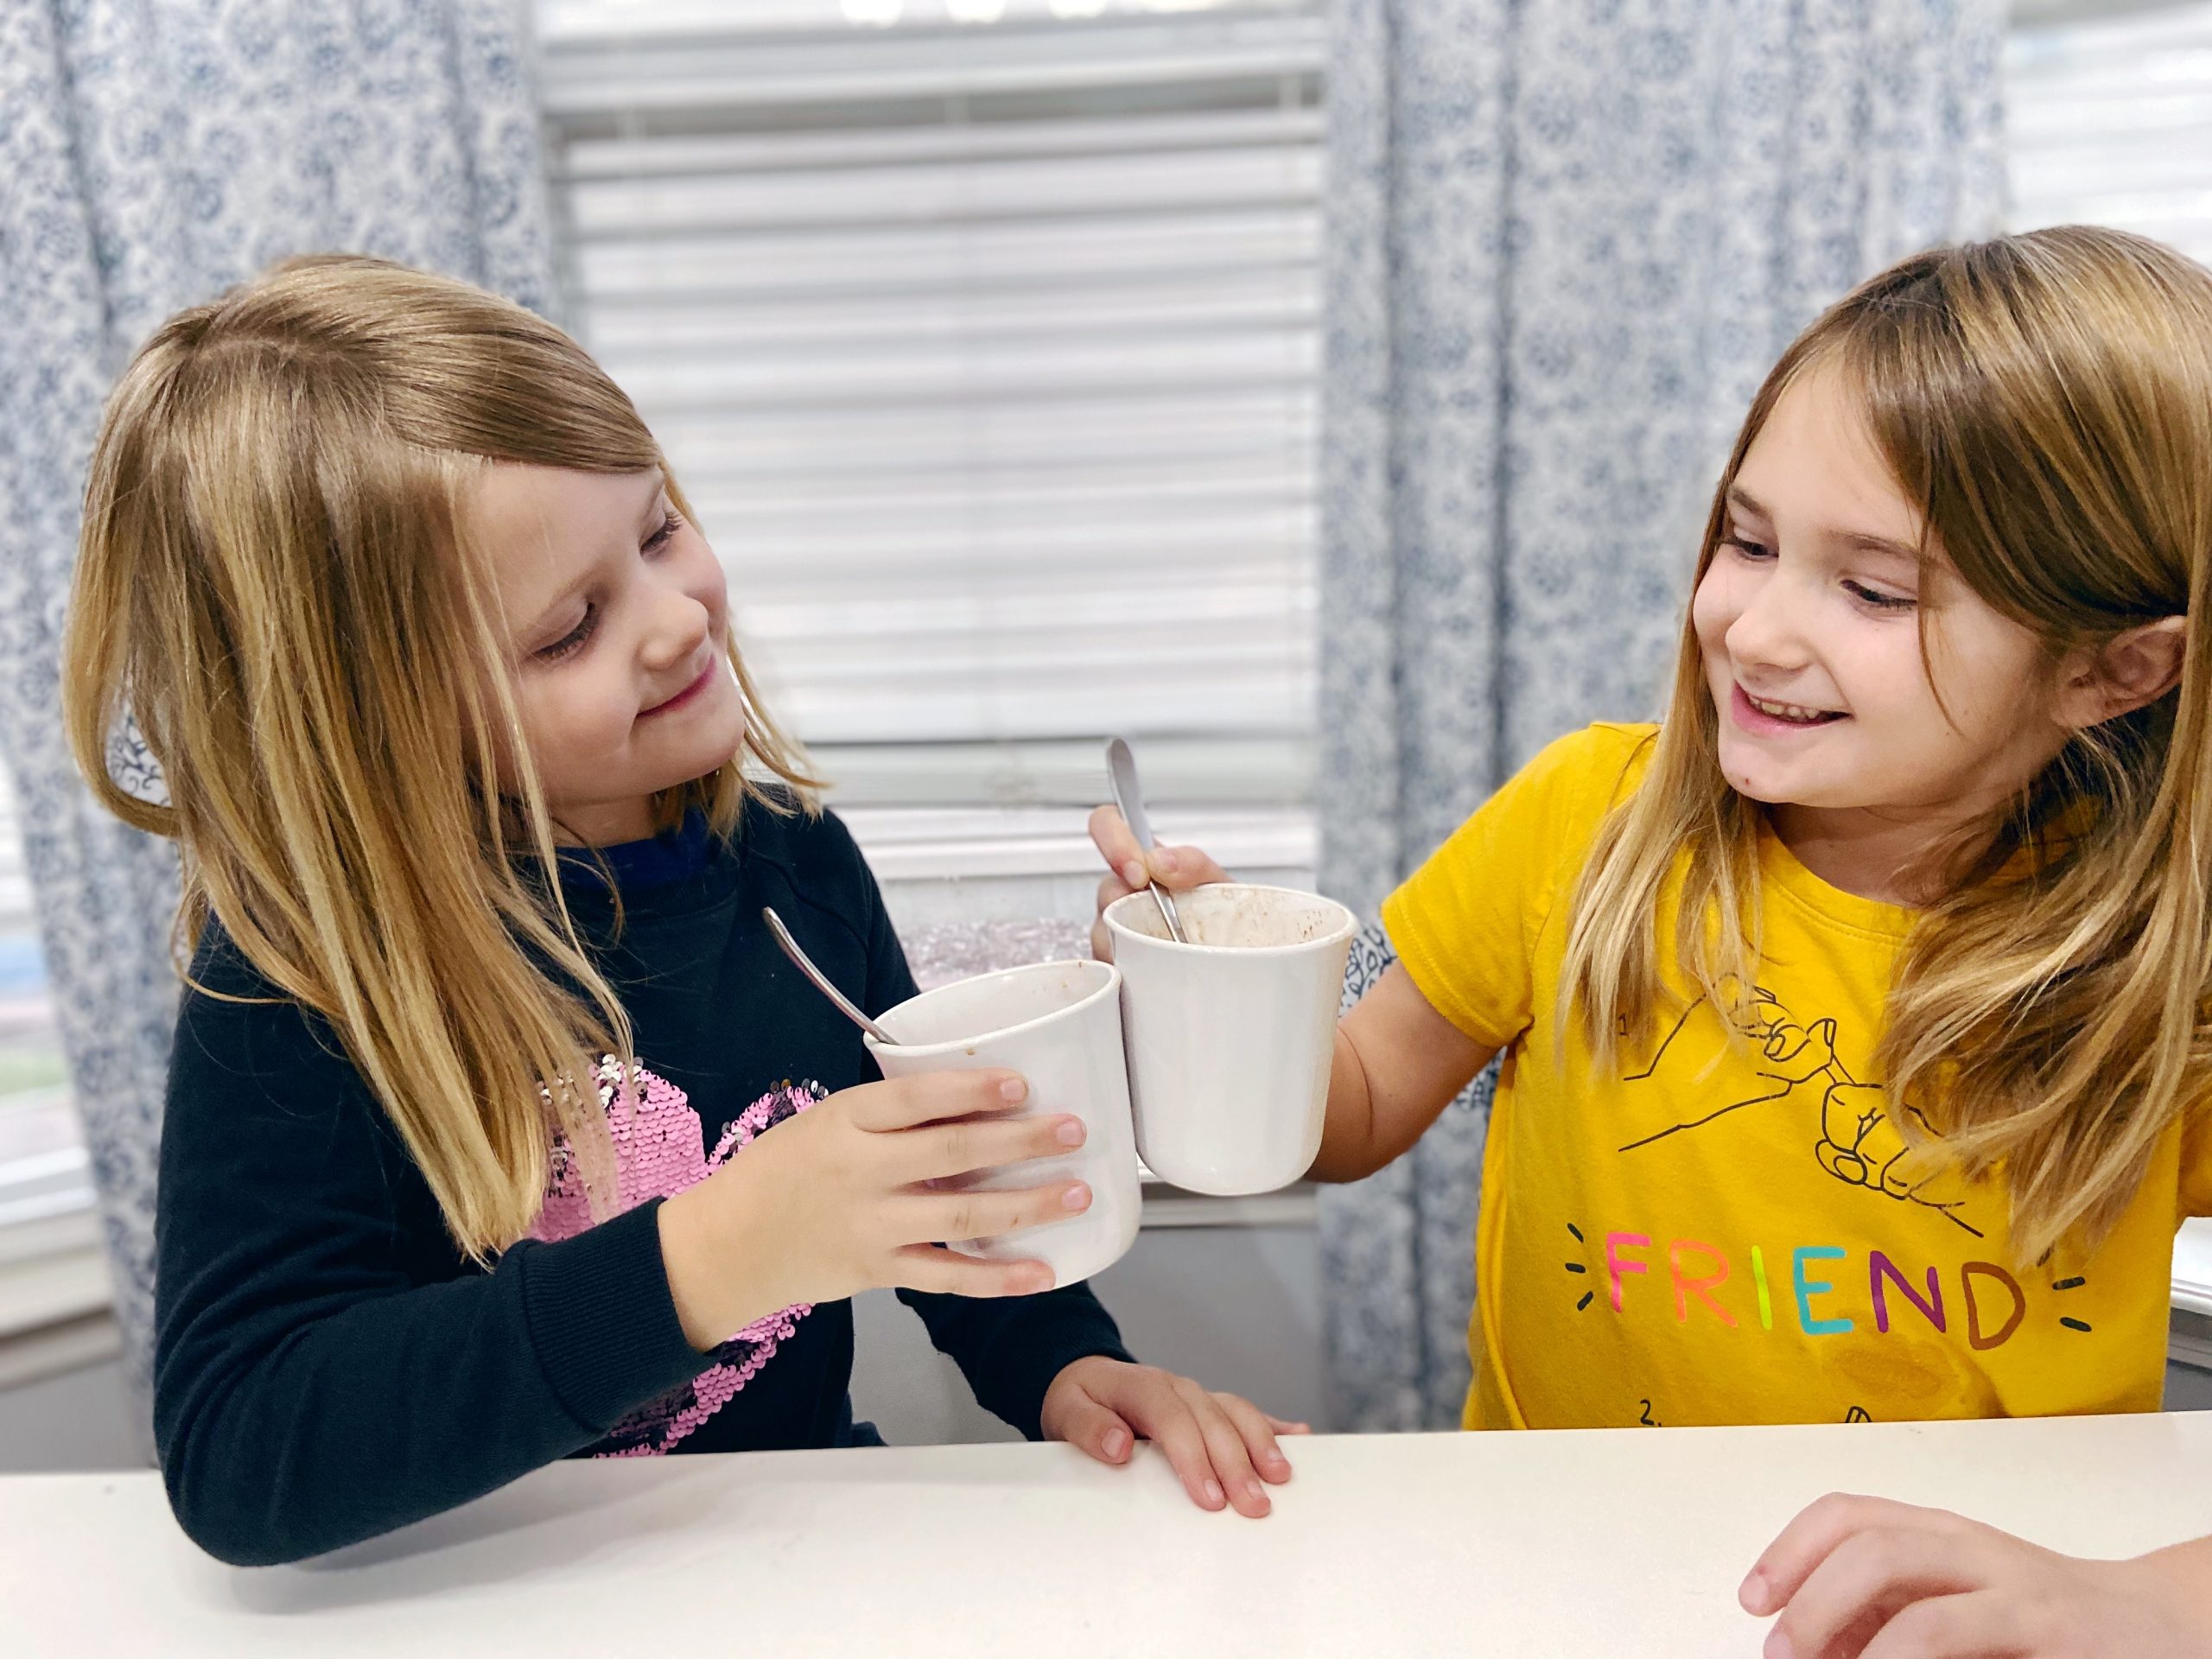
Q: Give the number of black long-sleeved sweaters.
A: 1